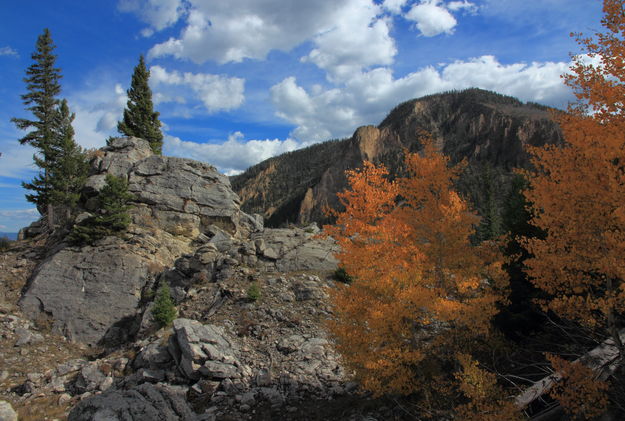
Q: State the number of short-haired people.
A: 0